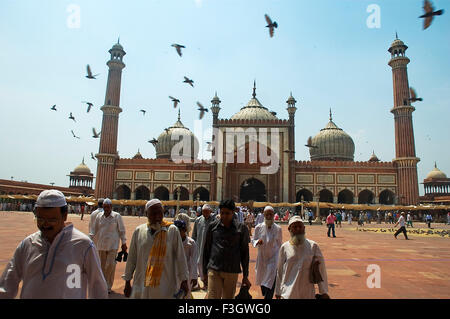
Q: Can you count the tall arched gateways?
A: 1